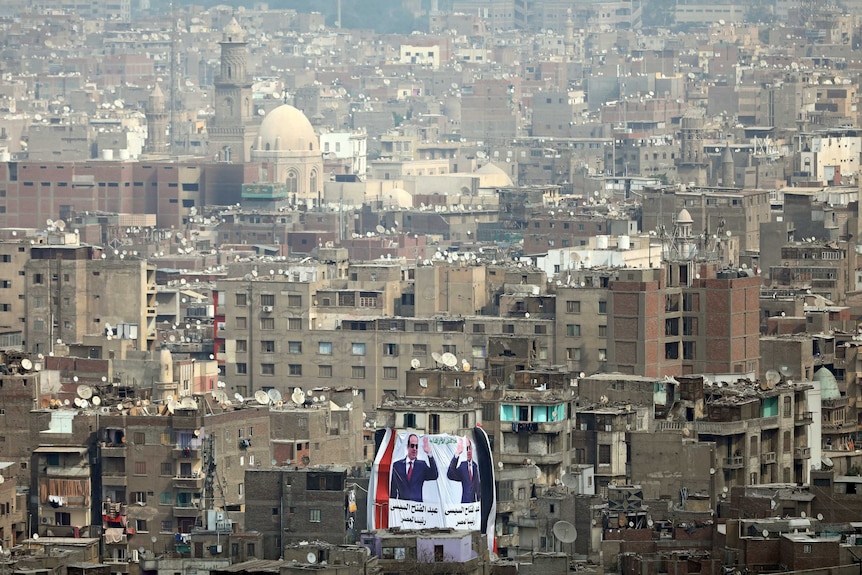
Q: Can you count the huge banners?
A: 1